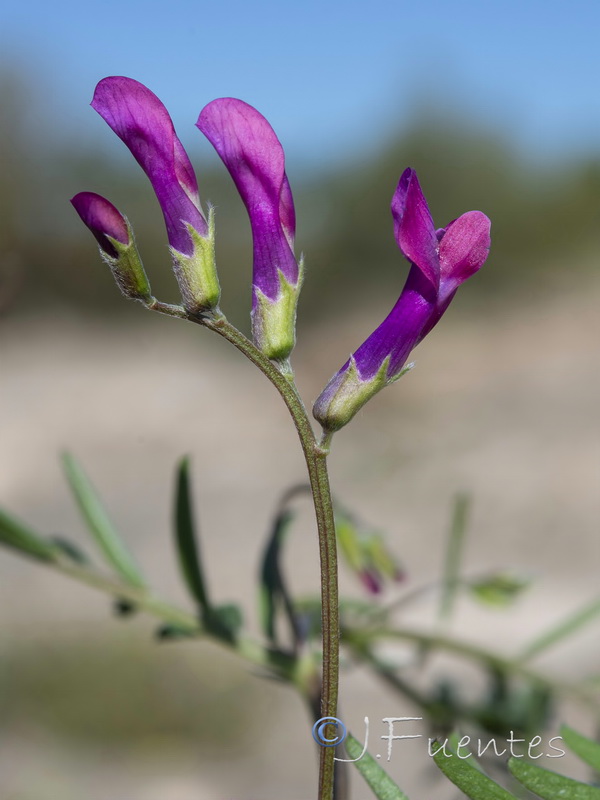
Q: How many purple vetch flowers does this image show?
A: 4